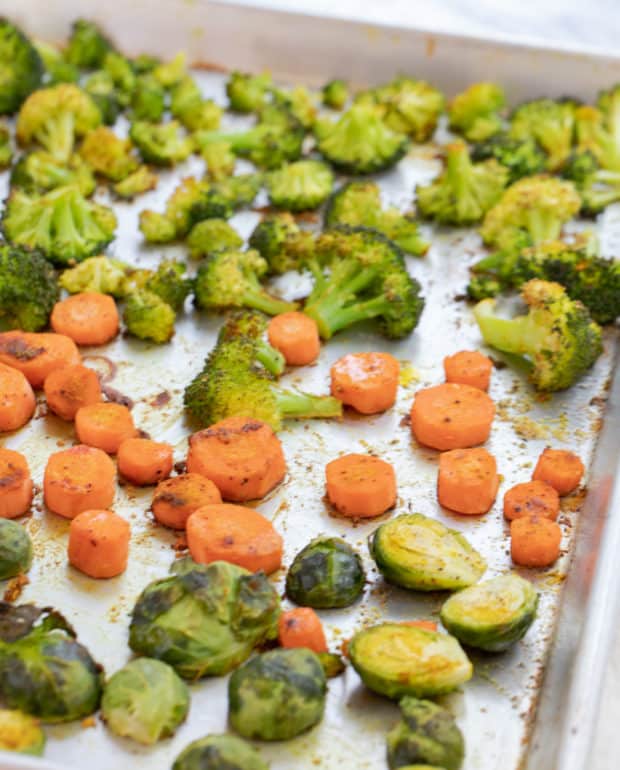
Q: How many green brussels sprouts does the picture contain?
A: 12